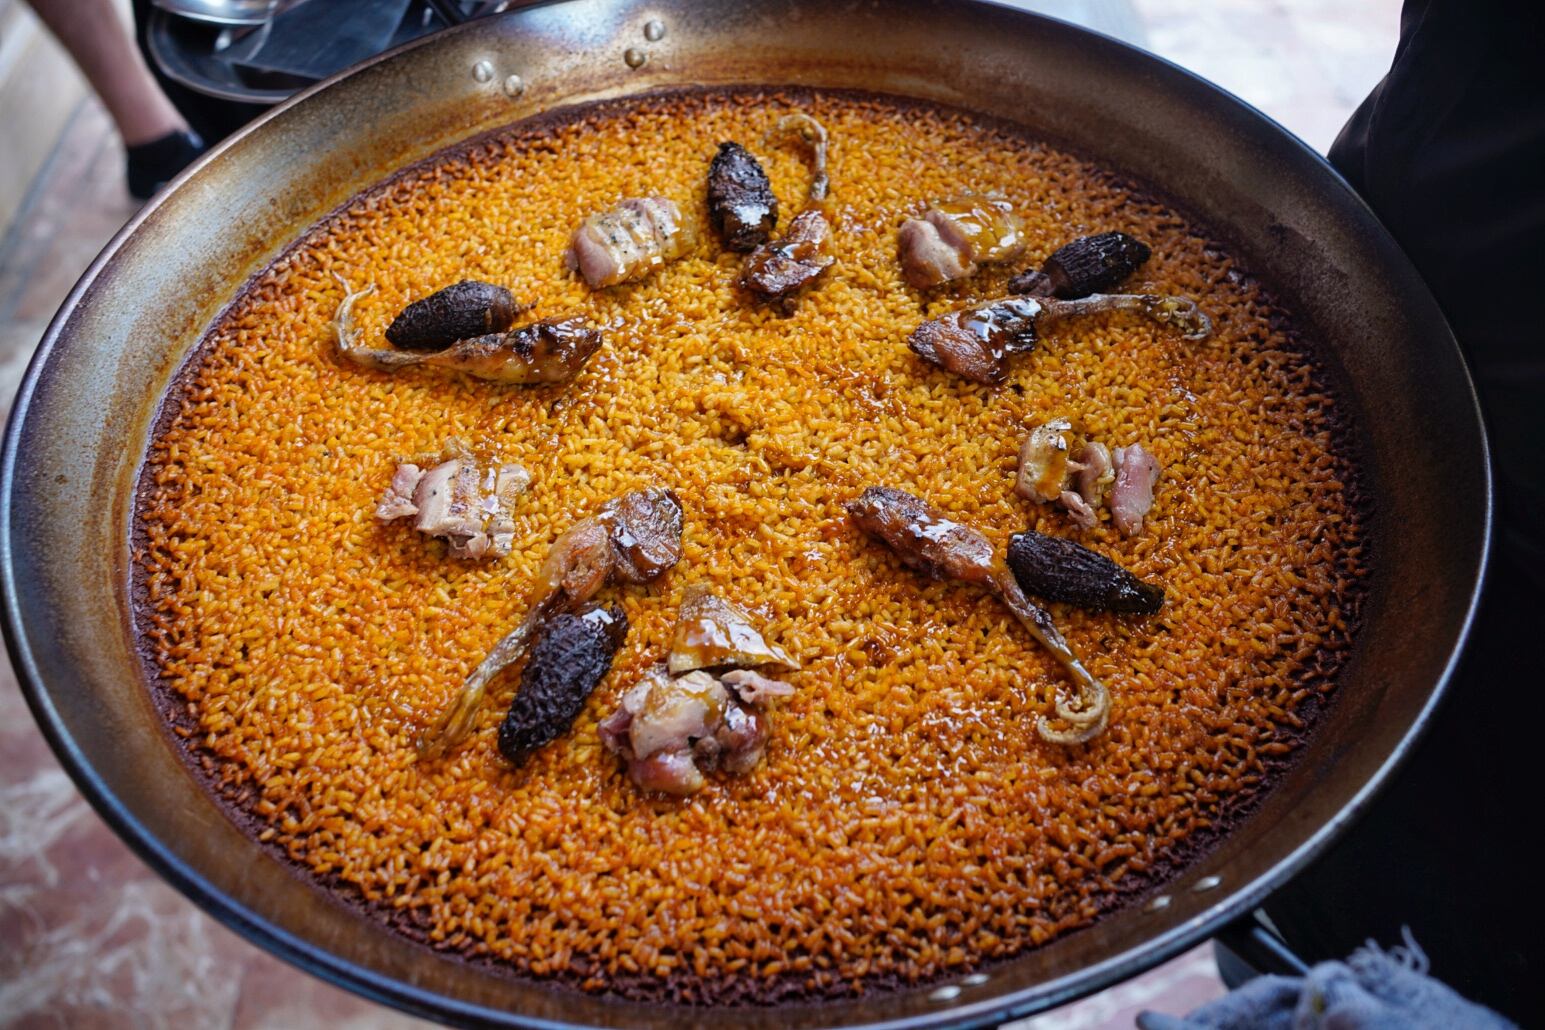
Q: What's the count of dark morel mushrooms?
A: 5